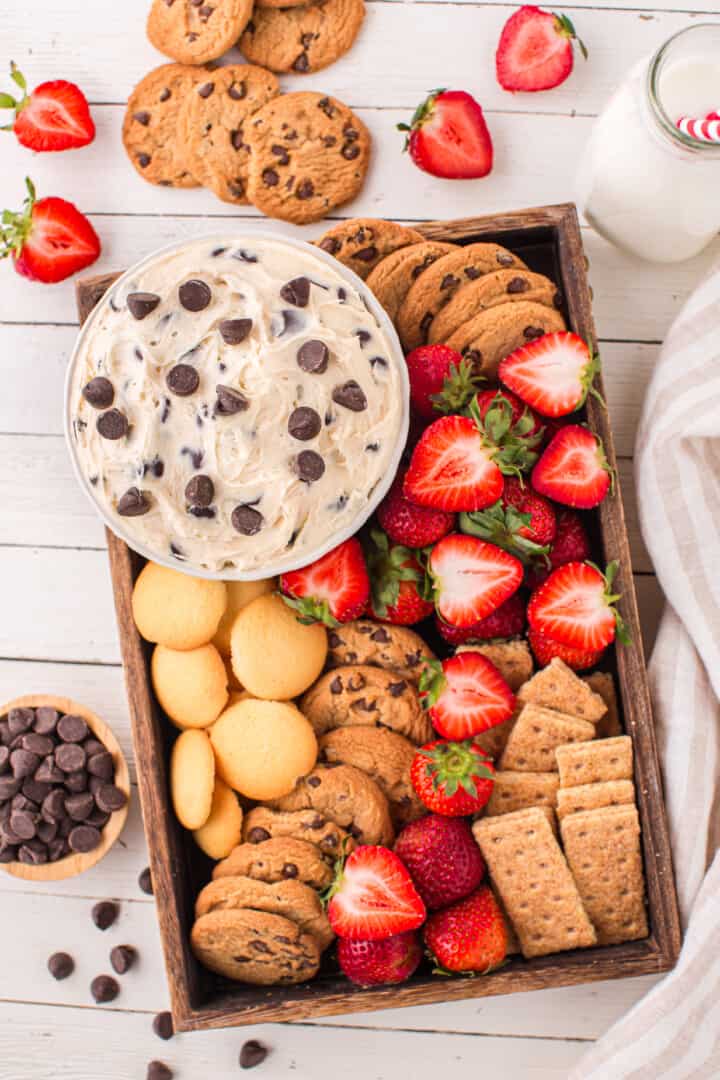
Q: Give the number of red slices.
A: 12